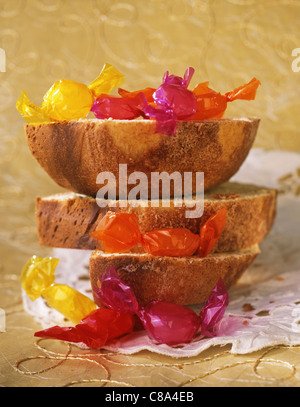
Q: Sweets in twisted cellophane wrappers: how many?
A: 8